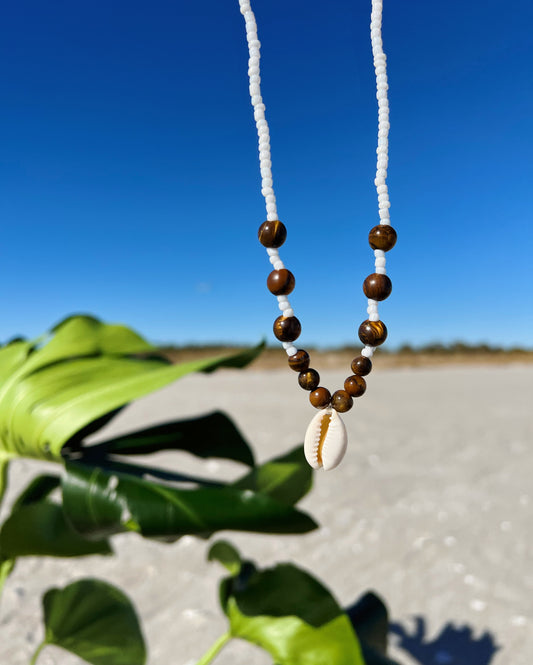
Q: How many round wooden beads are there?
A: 12